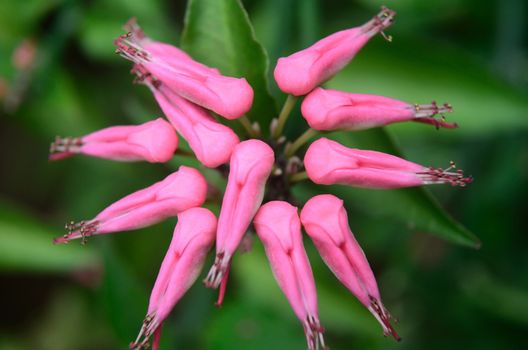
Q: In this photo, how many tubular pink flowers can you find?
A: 12